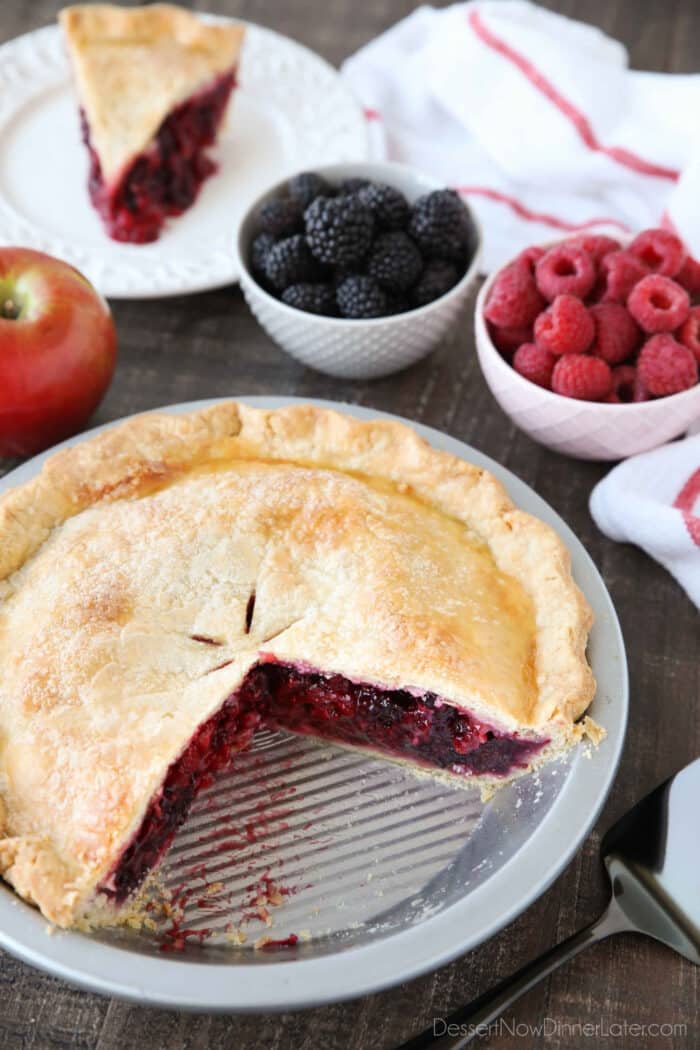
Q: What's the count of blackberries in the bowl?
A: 12